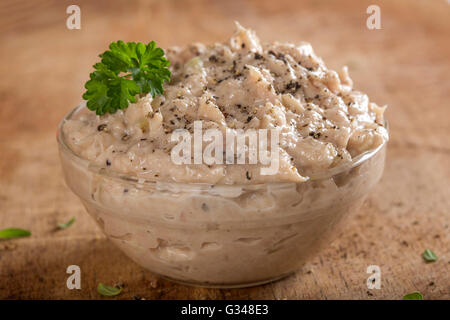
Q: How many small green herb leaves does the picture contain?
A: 5